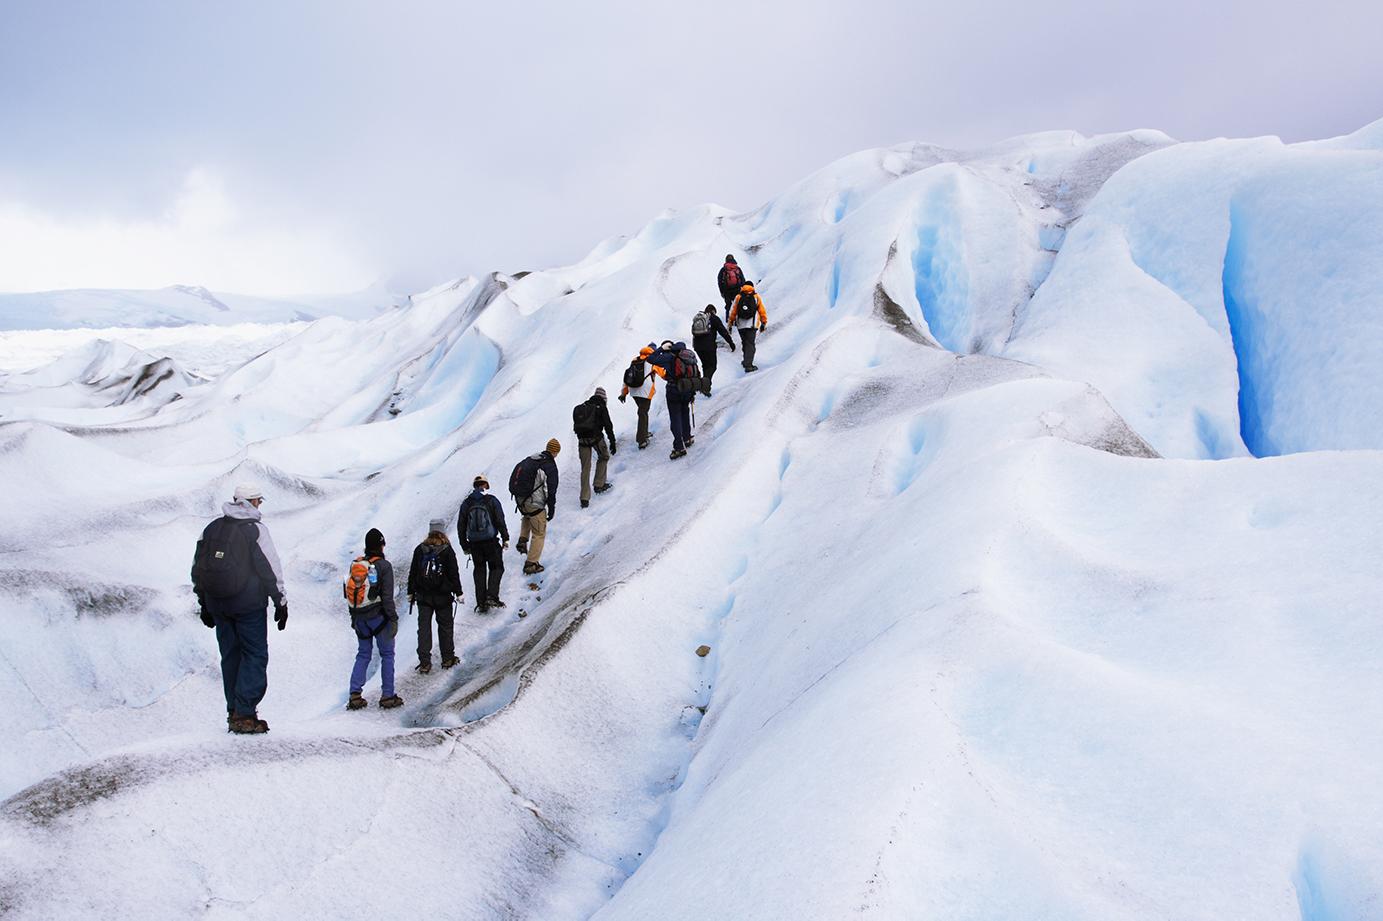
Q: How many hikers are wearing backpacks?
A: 11